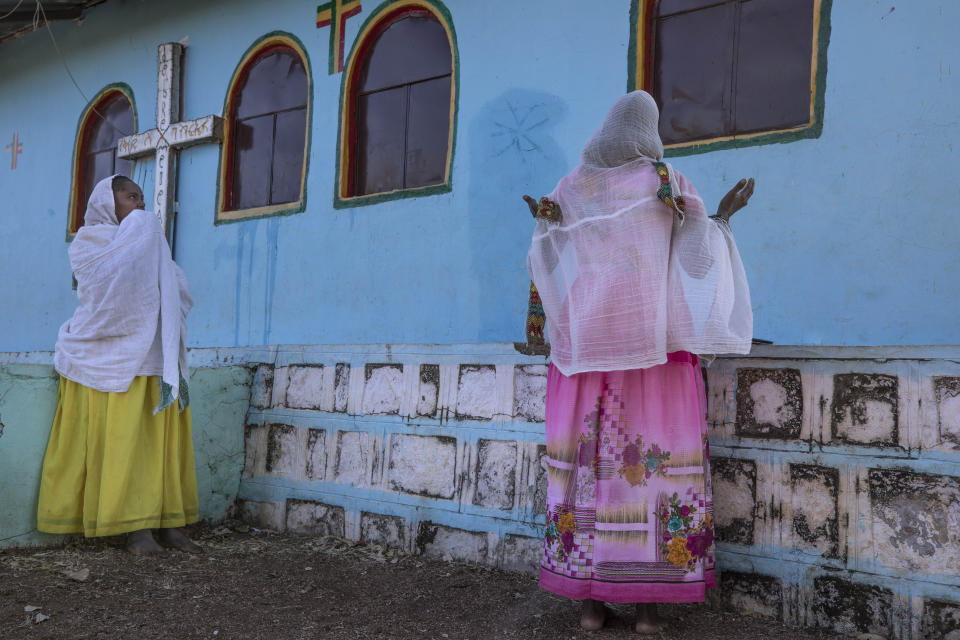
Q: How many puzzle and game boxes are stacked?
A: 0